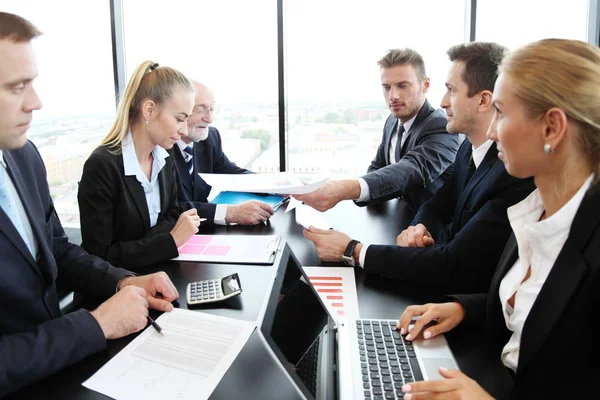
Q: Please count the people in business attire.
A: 6